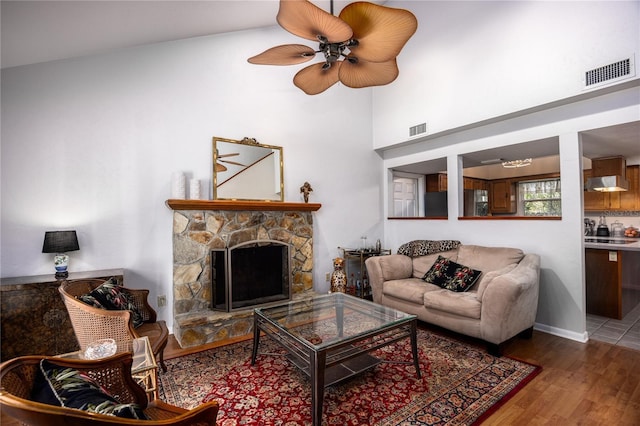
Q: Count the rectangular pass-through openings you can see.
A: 2